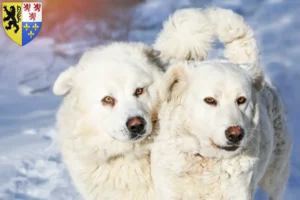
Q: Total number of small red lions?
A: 3